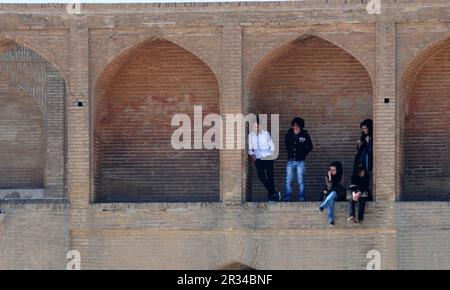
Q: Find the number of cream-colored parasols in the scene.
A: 0